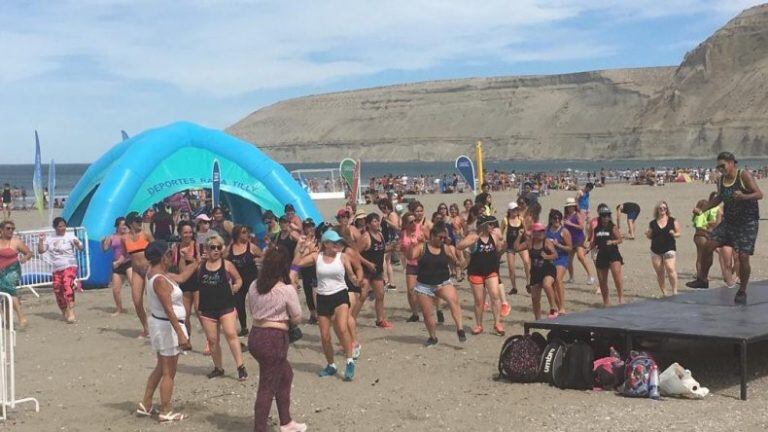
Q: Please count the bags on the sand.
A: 6